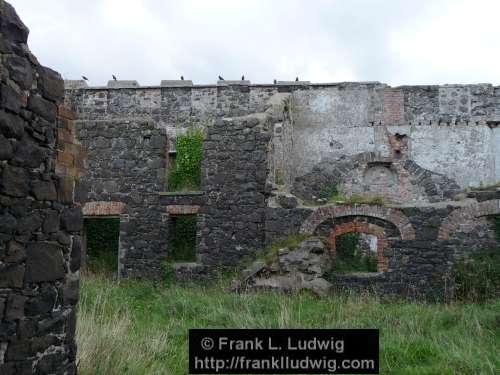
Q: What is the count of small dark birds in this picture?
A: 7